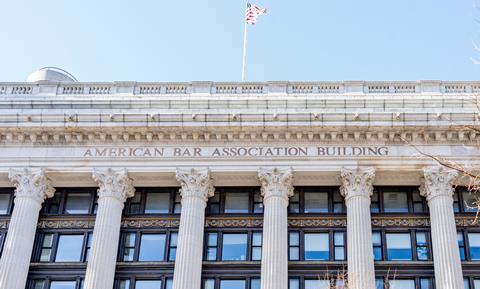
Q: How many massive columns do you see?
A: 6